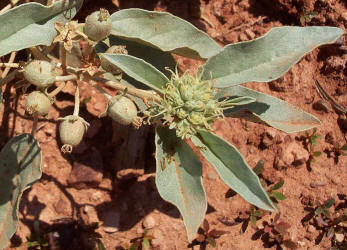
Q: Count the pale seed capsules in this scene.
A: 6